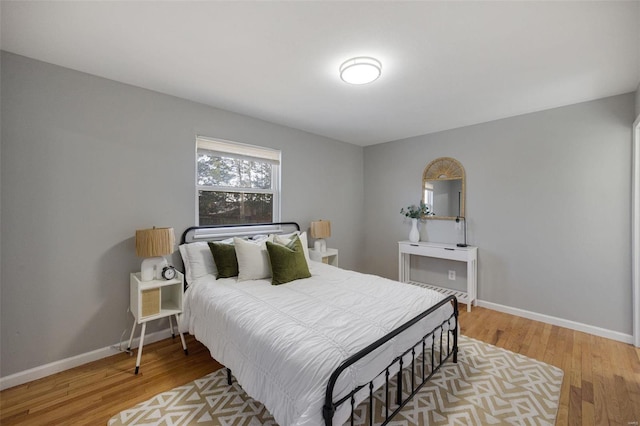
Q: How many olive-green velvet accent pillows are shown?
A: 2